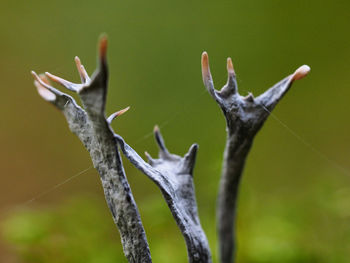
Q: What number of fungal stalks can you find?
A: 3